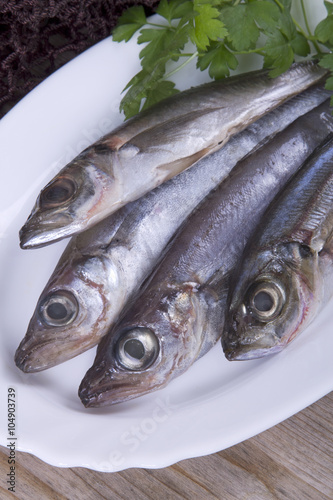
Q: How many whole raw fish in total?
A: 4